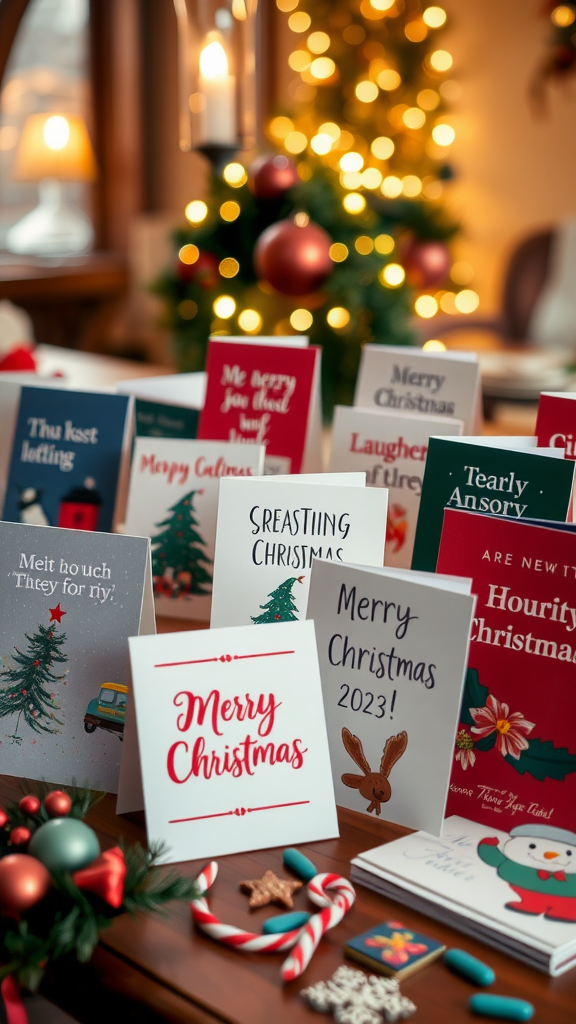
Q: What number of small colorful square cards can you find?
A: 1